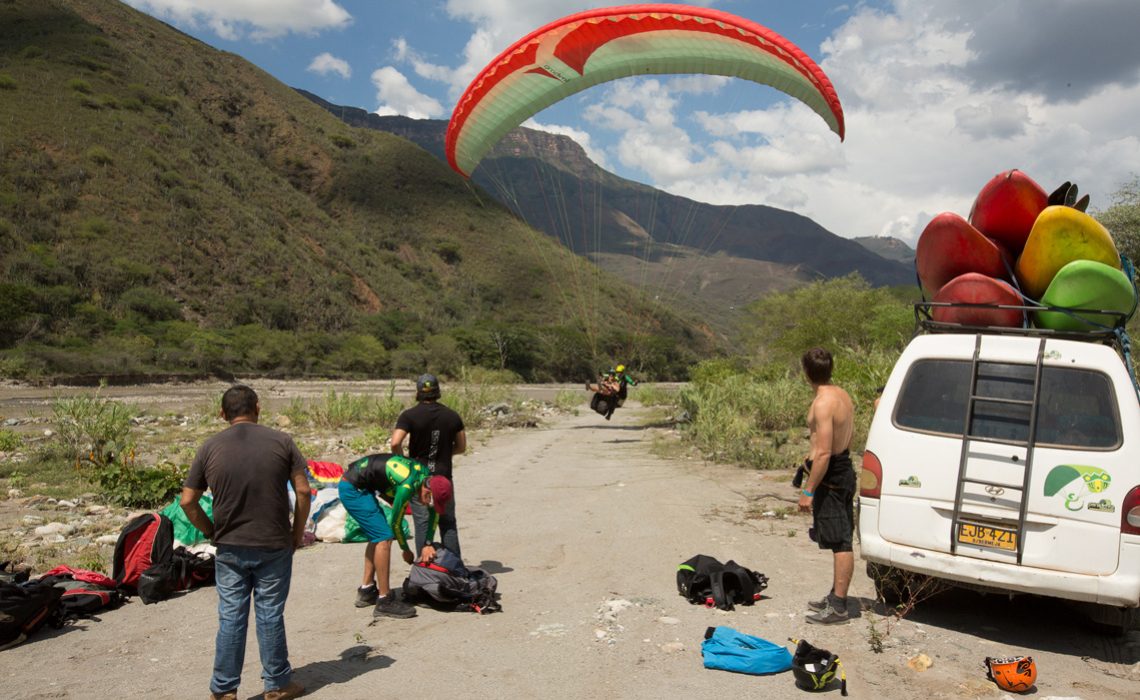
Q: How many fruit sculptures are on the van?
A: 0